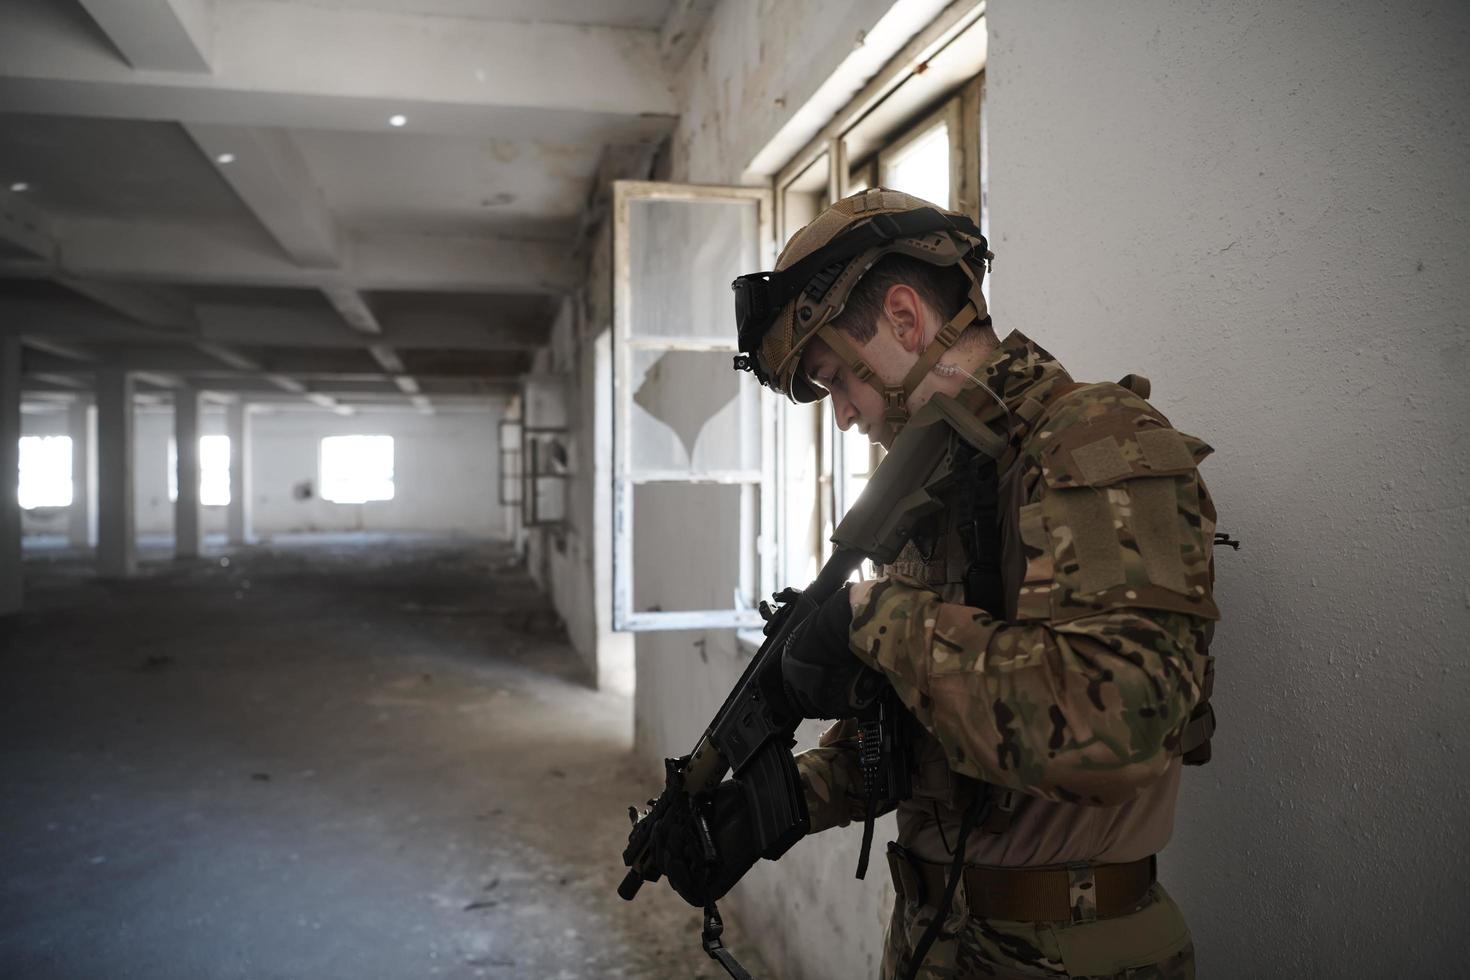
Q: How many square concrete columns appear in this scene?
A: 5